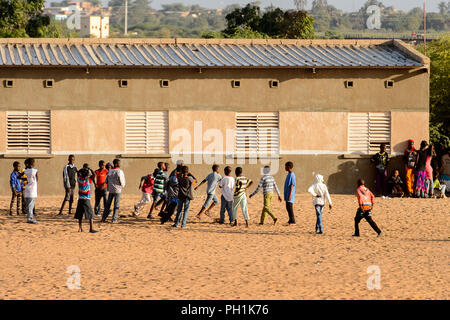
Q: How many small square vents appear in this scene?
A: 8